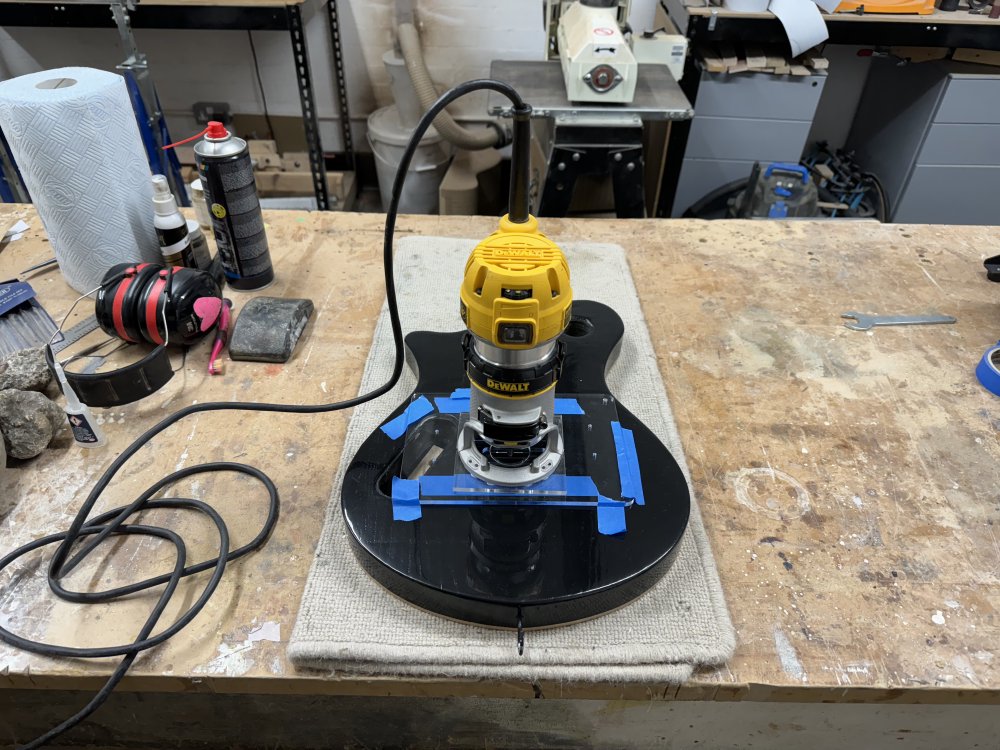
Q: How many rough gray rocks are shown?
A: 2